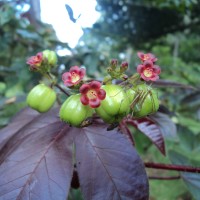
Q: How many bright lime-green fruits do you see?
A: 5